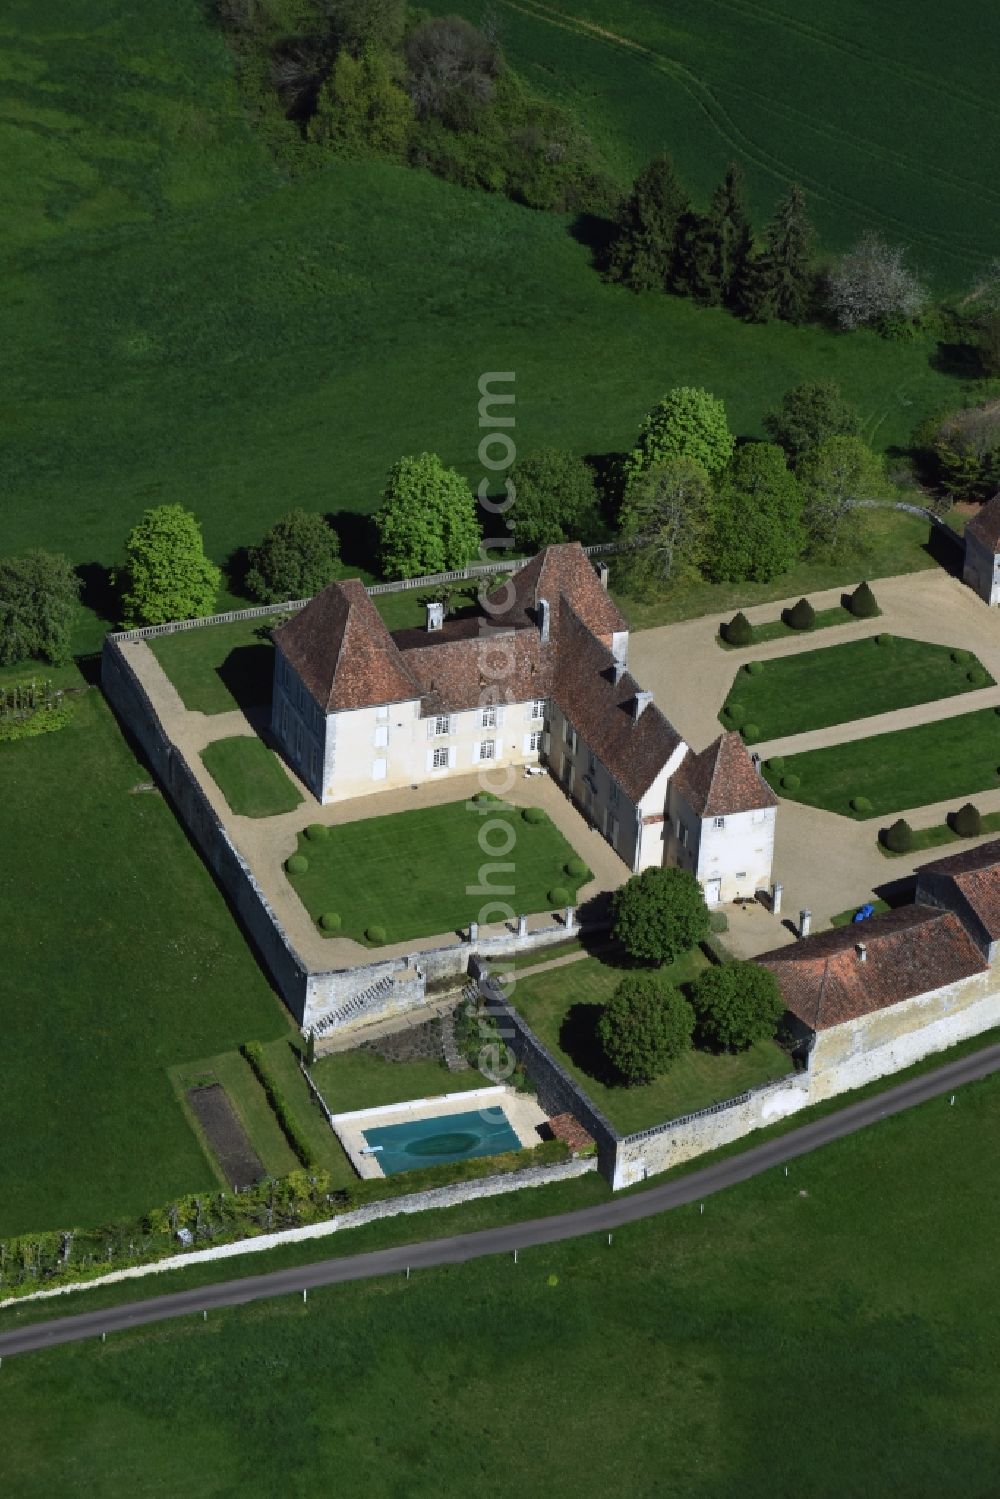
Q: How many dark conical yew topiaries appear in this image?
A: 5